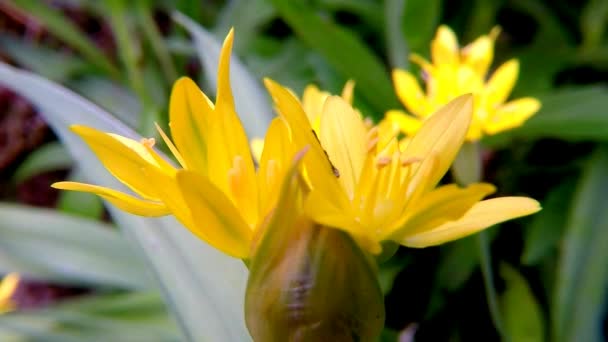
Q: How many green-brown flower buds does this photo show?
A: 1